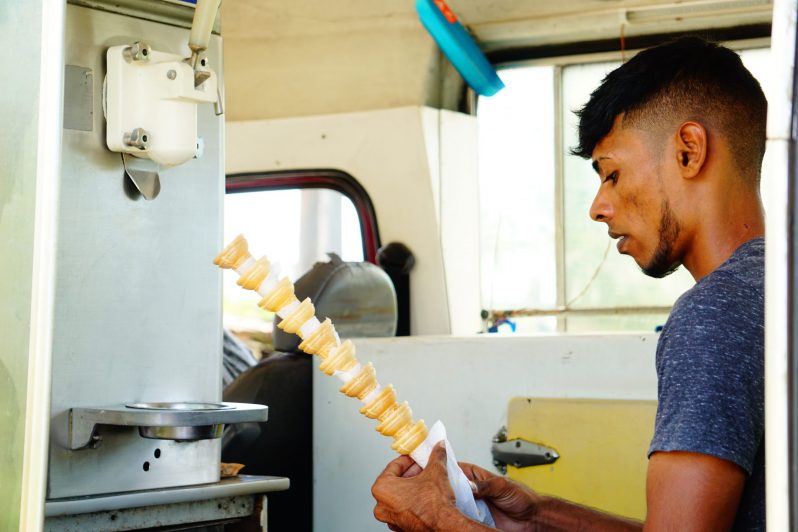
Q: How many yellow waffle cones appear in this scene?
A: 10